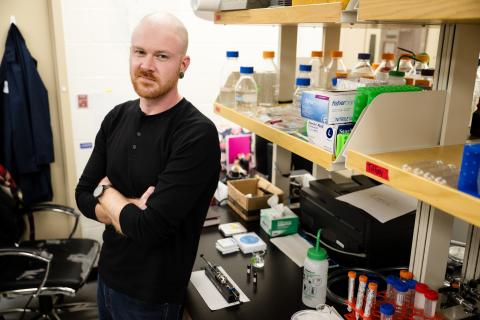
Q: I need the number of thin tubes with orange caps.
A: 3